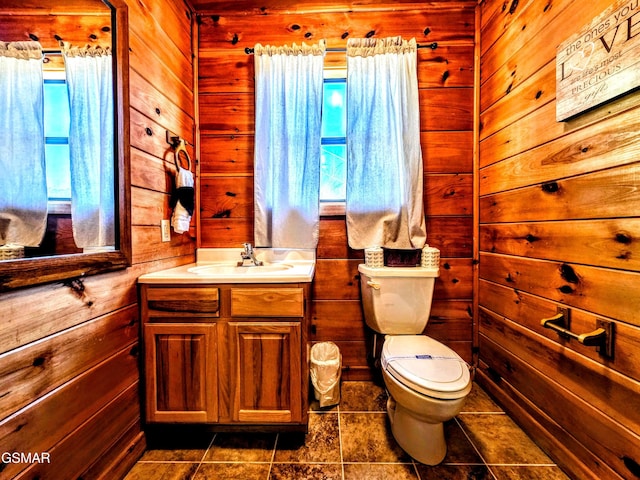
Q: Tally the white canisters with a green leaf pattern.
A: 2